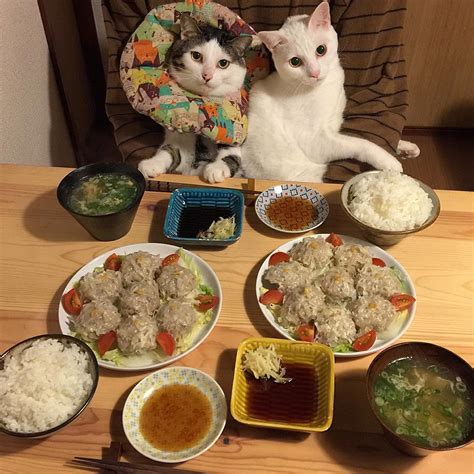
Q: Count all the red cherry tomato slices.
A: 13